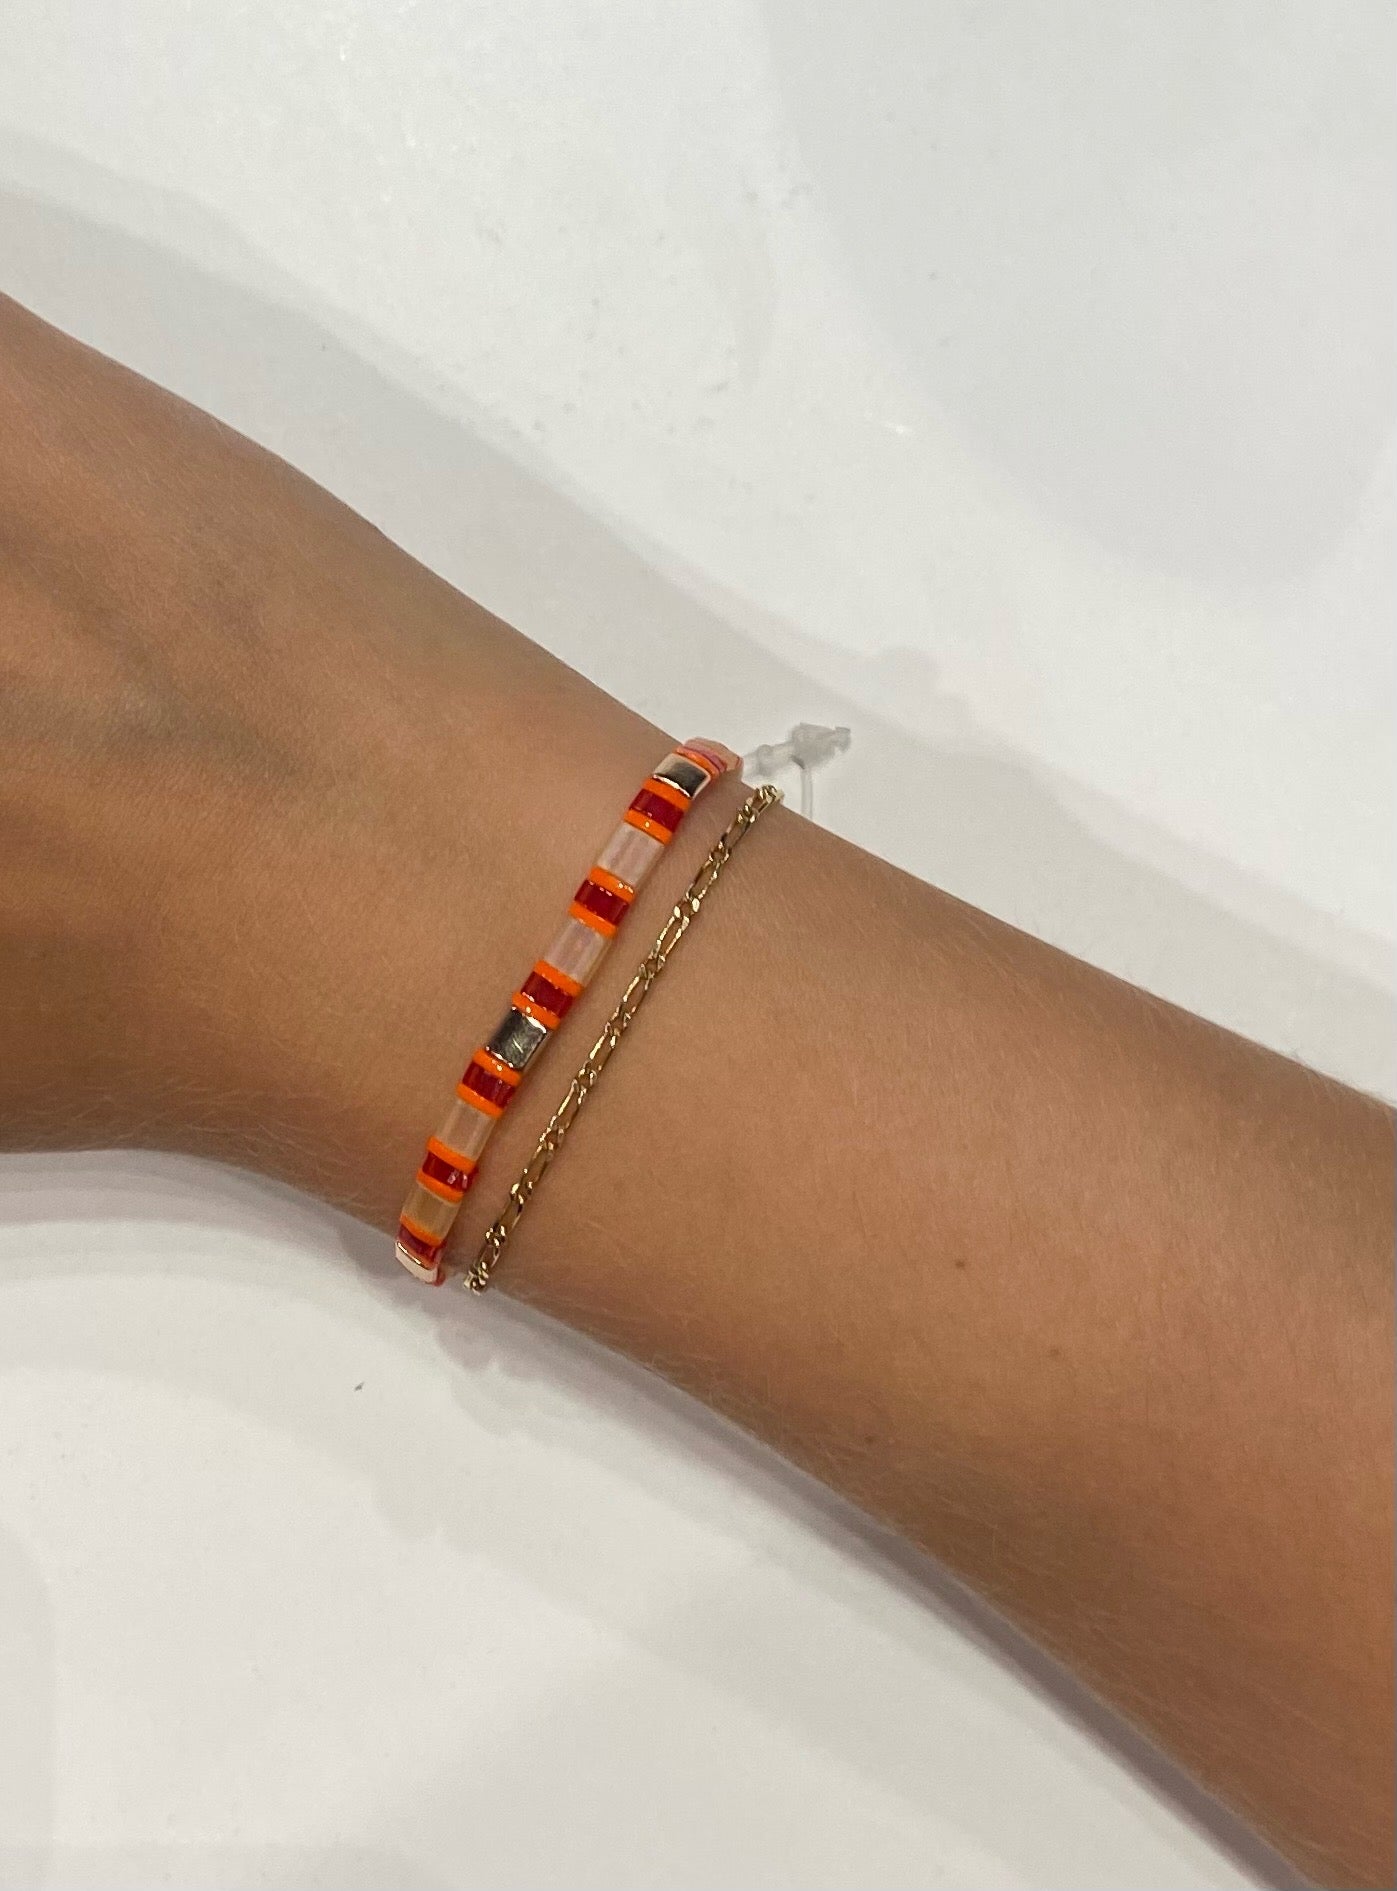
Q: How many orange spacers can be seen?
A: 12